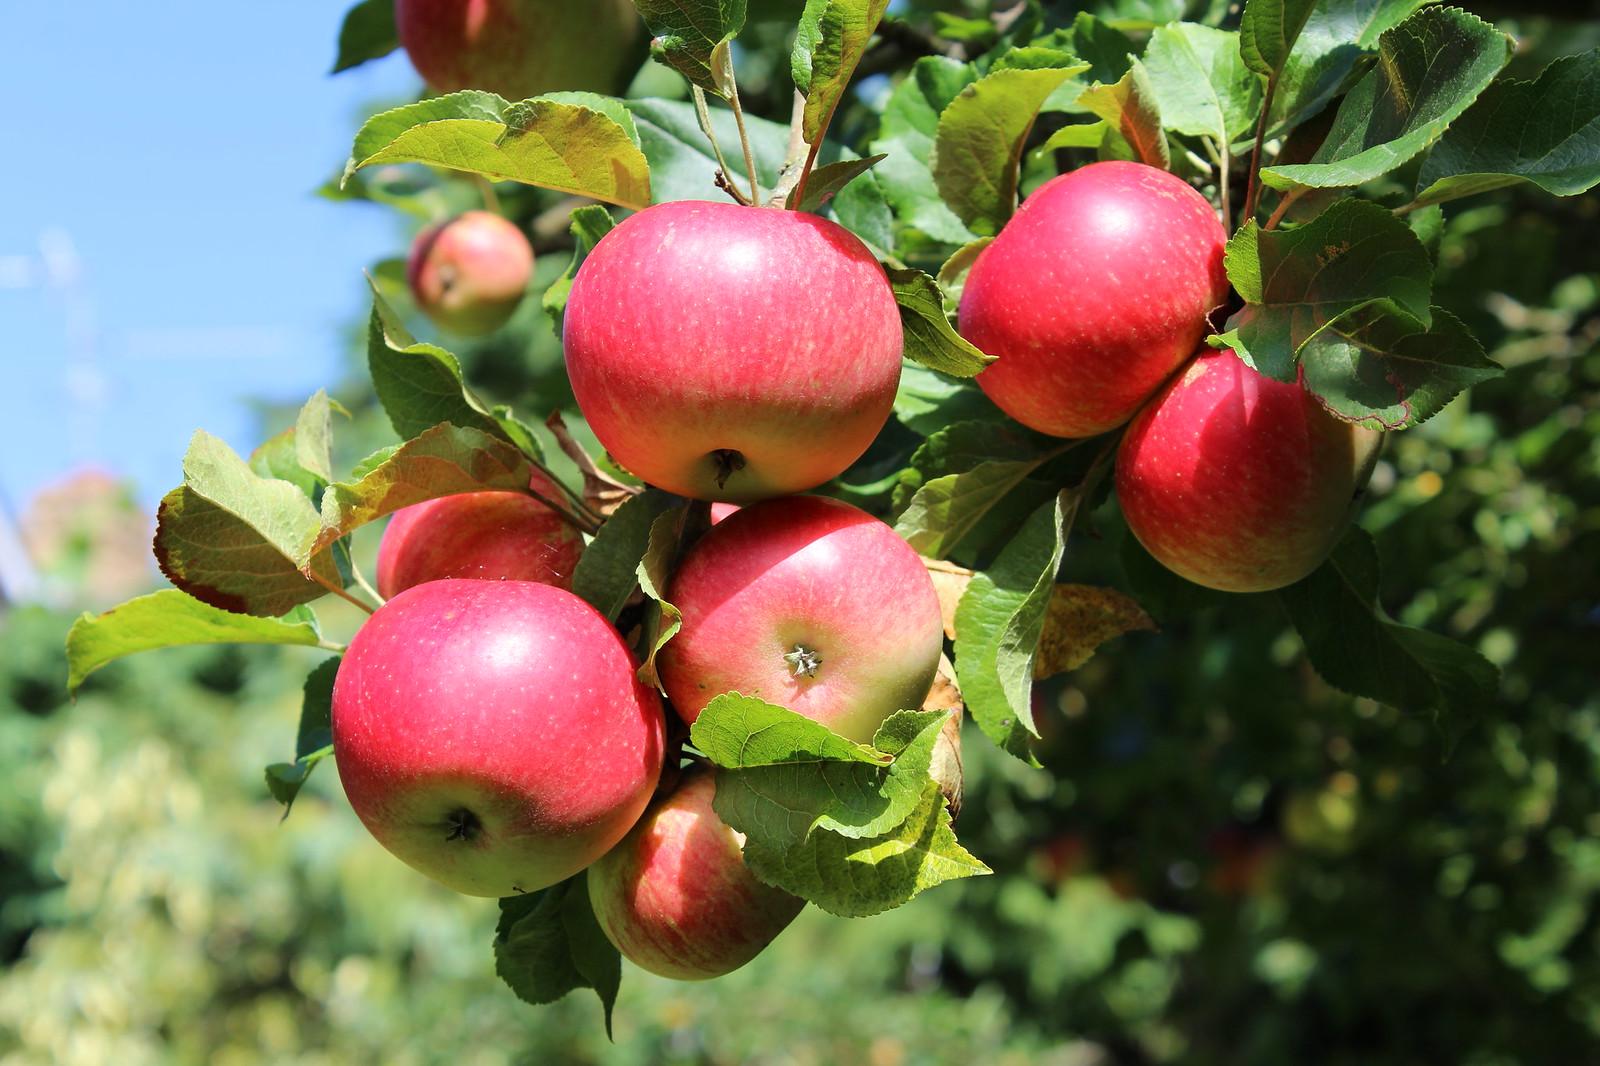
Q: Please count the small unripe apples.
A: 1